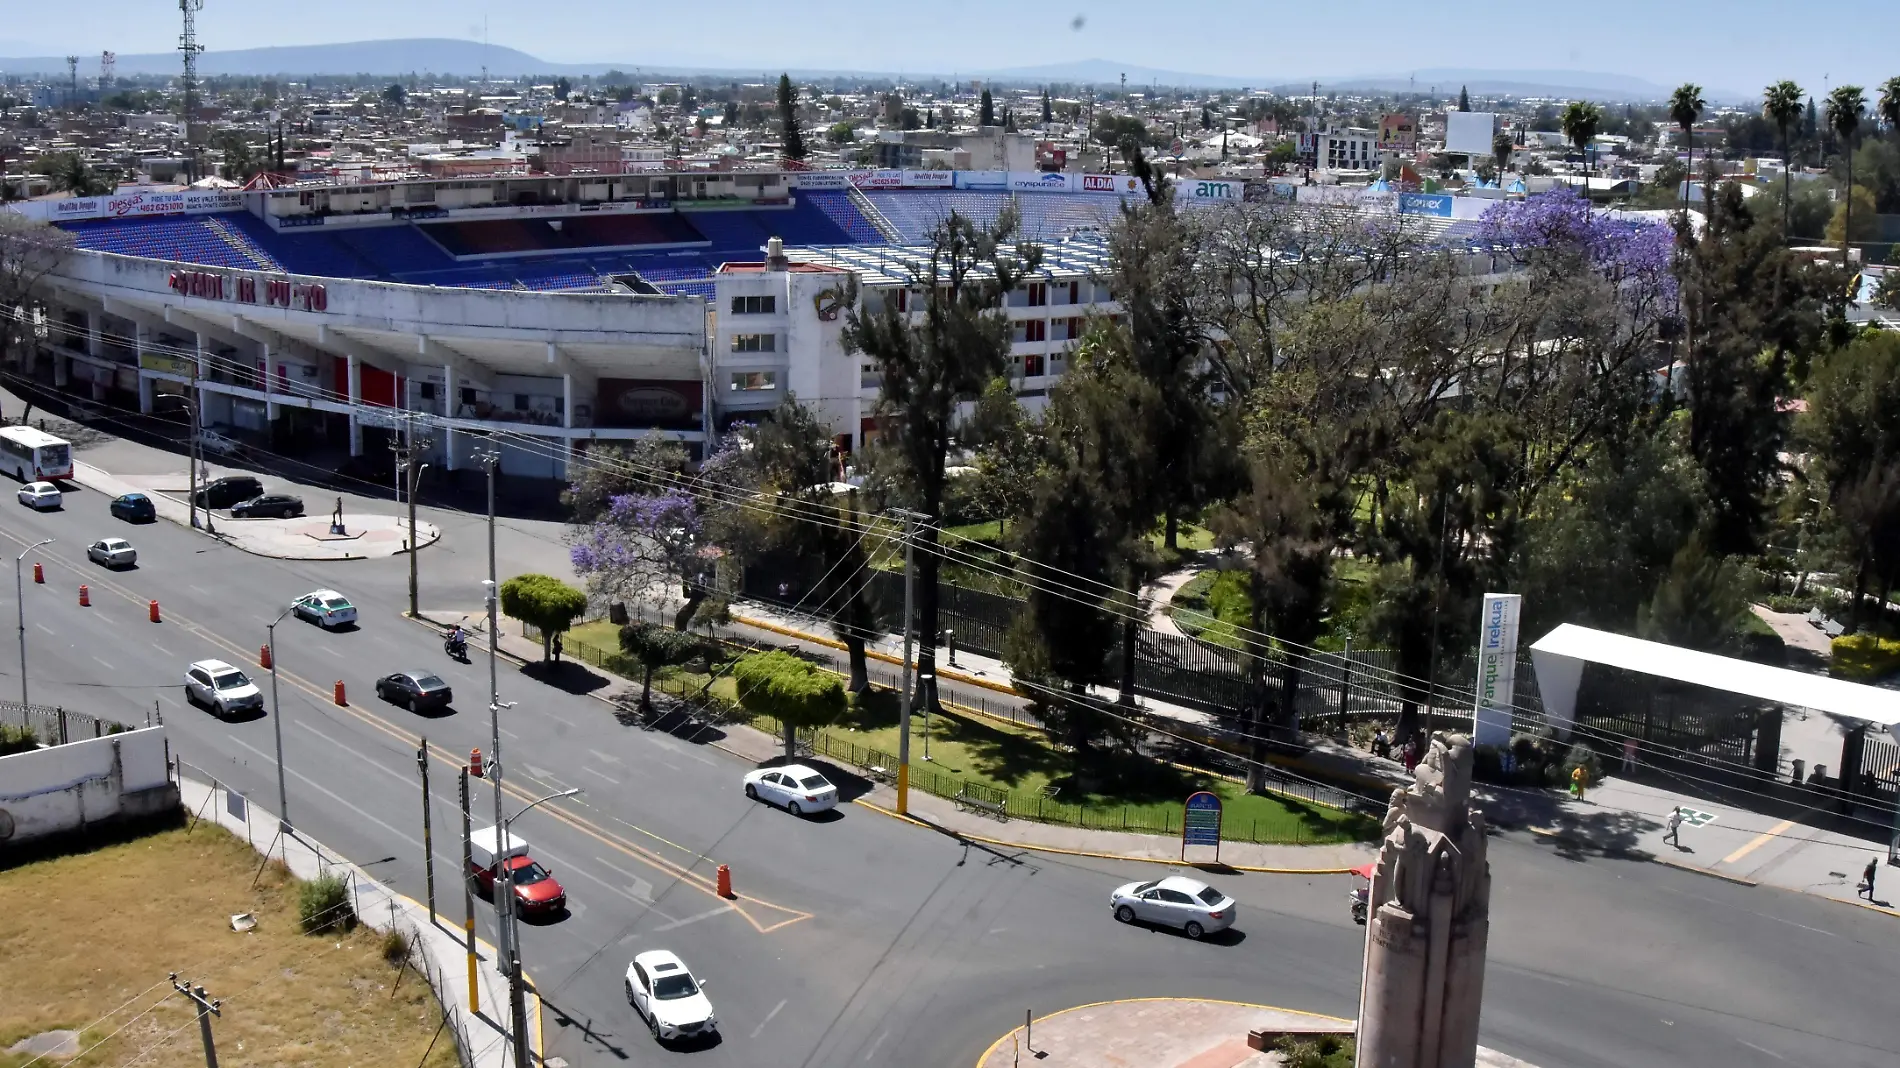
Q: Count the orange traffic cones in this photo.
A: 7